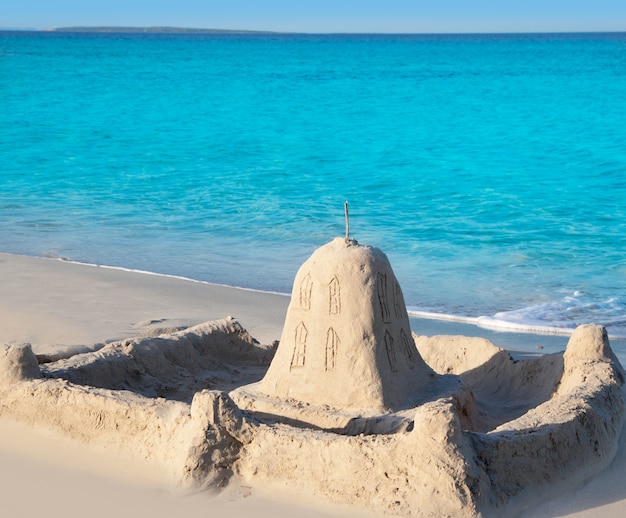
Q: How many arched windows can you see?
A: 8